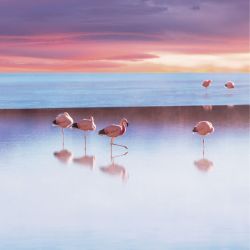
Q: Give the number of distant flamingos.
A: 2